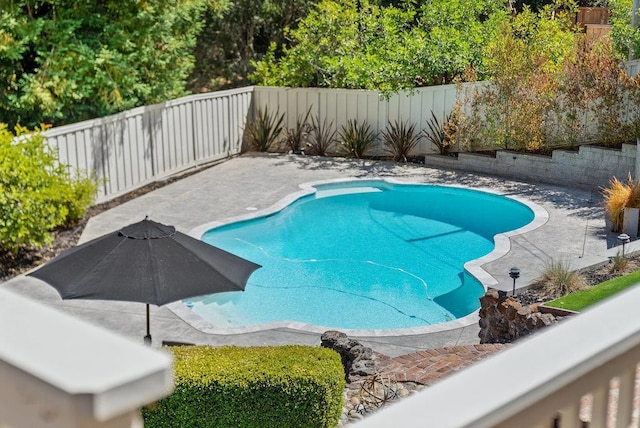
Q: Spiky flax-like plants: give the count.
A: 6